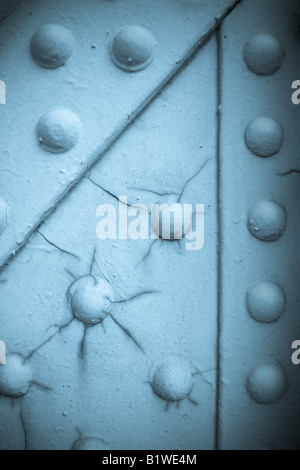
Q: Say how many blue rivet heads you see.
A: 14